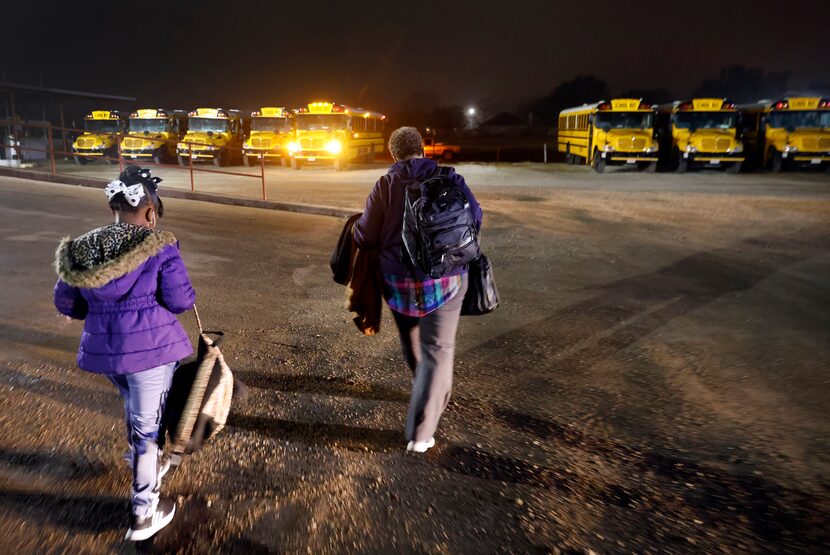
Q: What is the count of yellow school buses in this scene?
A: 8